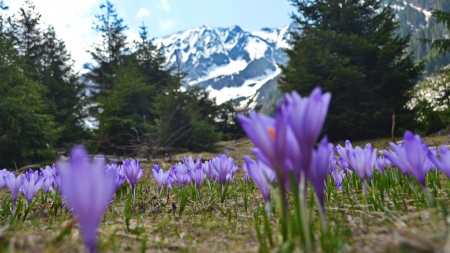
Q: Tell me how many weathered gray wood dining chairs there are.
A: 0